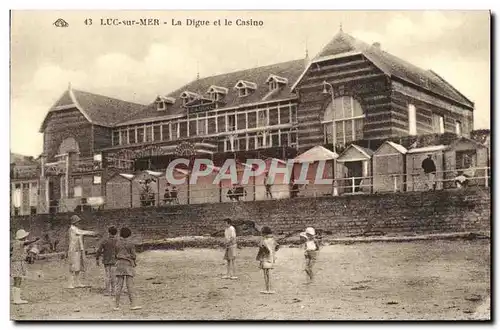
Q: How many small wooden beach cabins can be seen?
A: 11